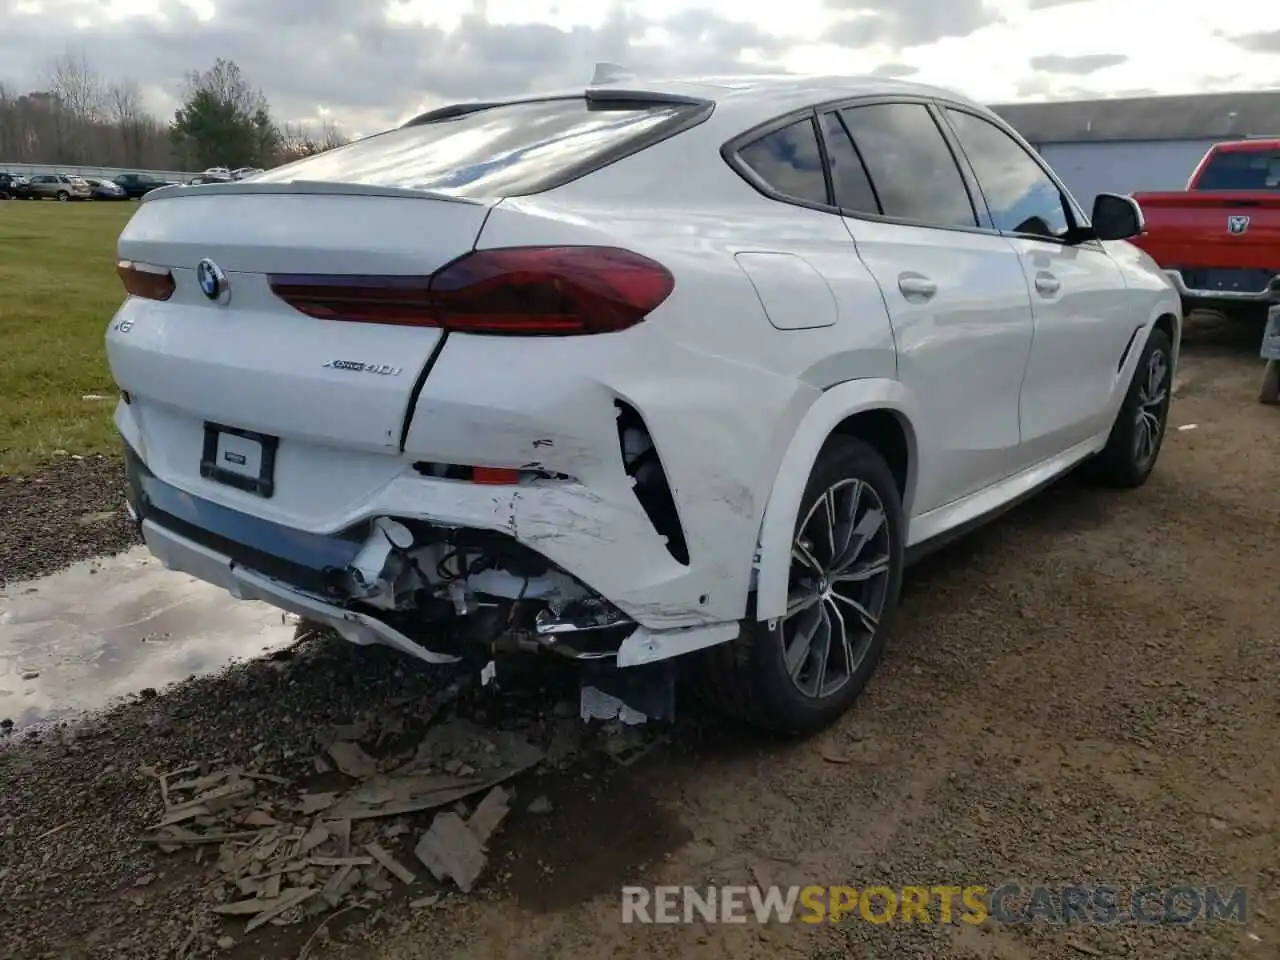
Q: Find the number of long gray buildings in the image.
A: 1